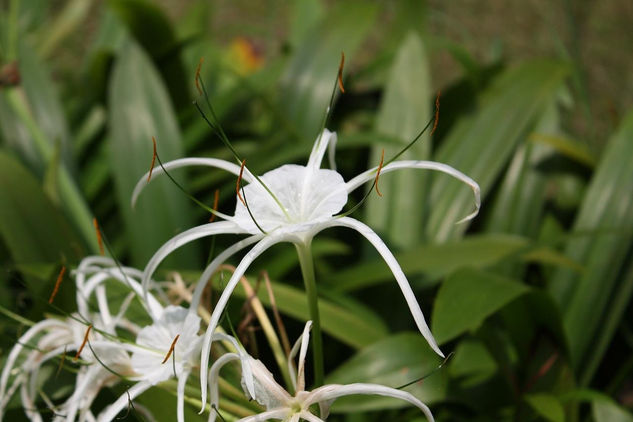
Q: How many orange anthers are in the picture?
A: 11